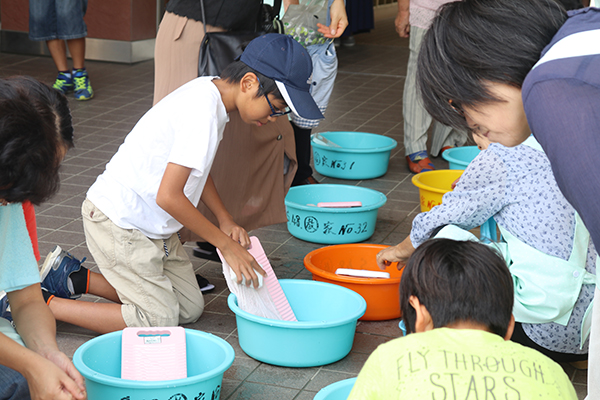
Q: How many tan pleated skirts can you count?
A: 1